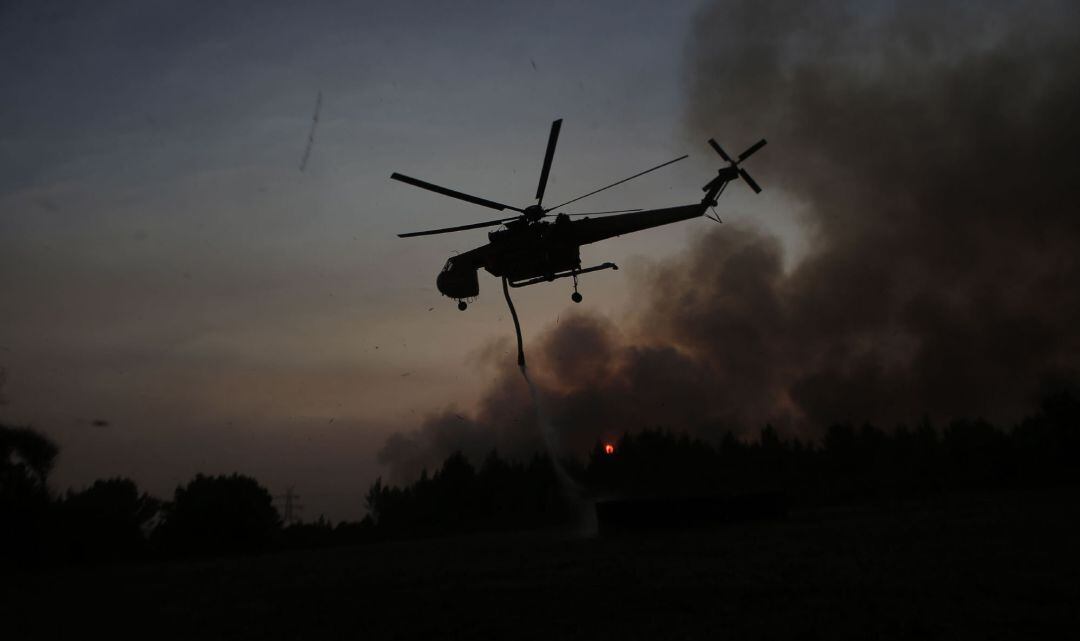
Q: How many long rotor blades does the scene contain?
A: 5